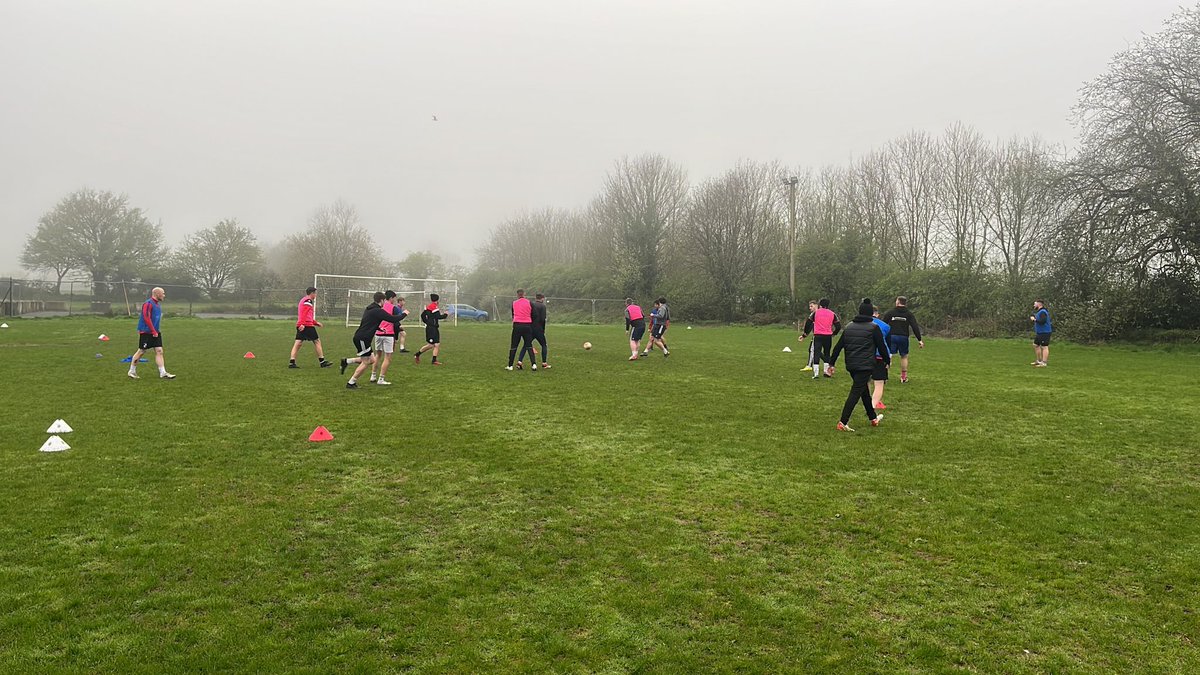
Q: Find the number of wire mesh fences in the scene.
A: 1